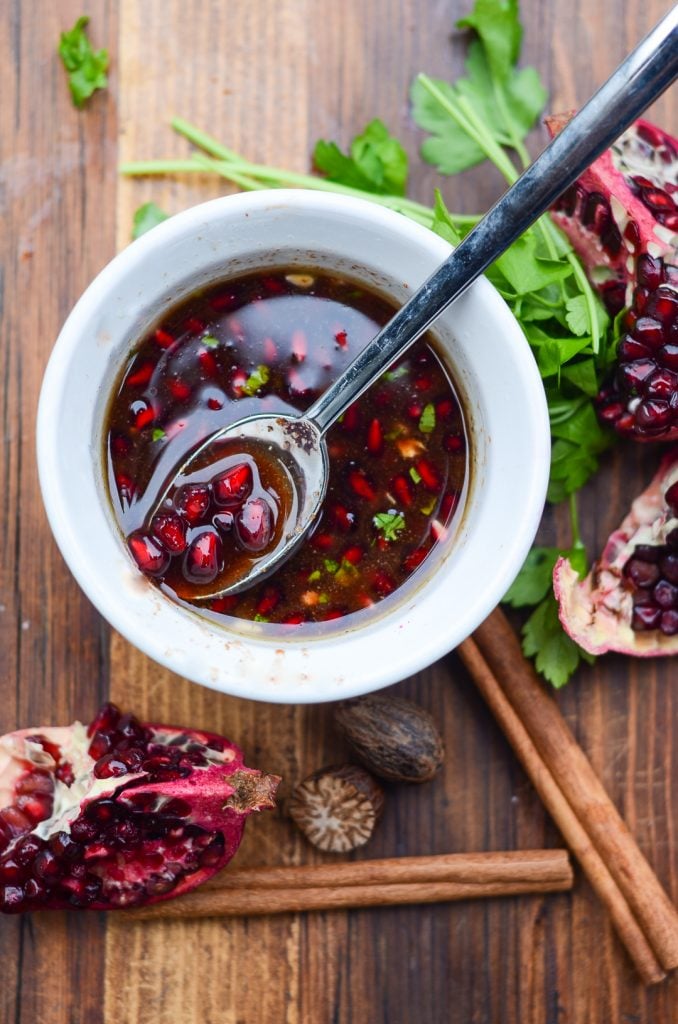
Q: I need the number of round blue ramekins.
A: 0